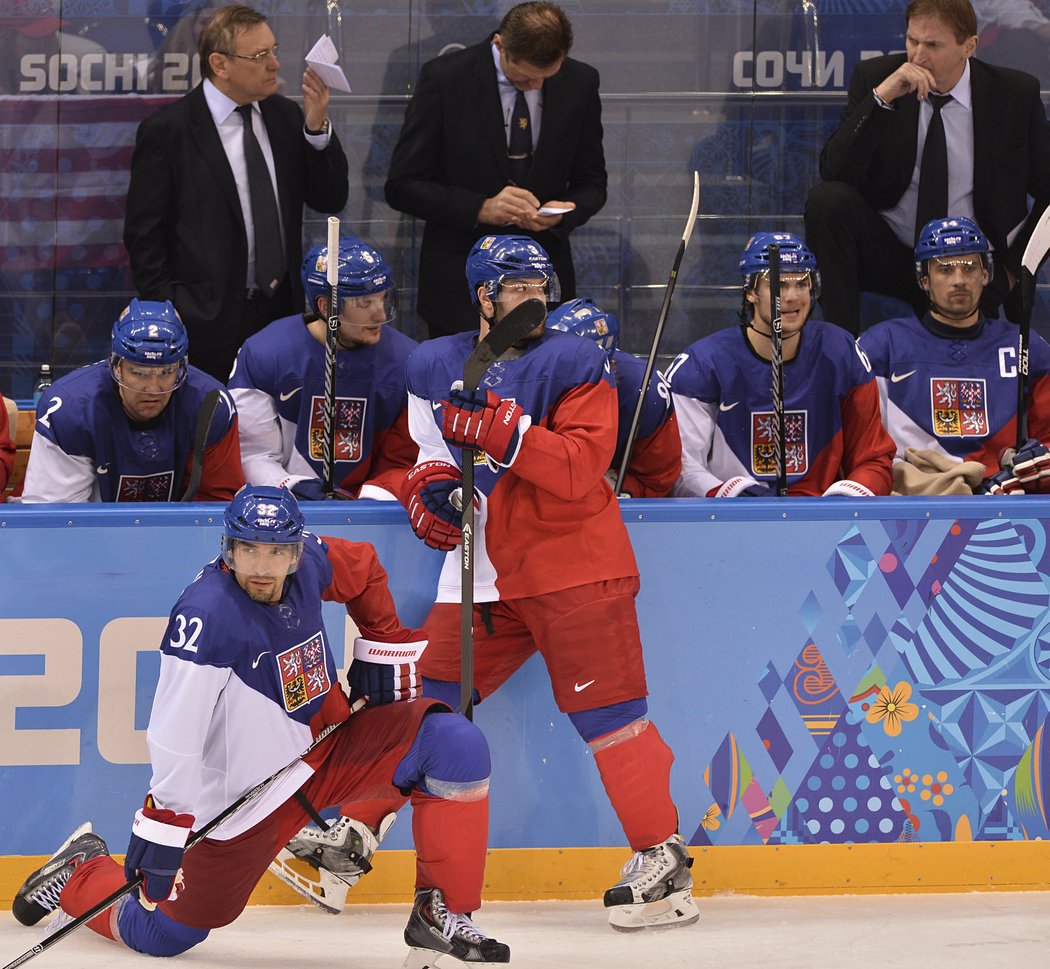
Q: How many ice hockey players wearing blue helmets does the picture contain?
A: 7